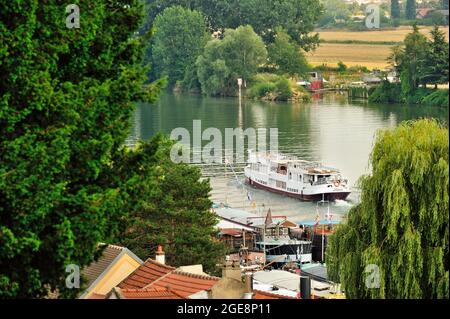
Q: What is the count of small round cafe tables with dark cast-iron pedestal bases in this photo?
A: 0